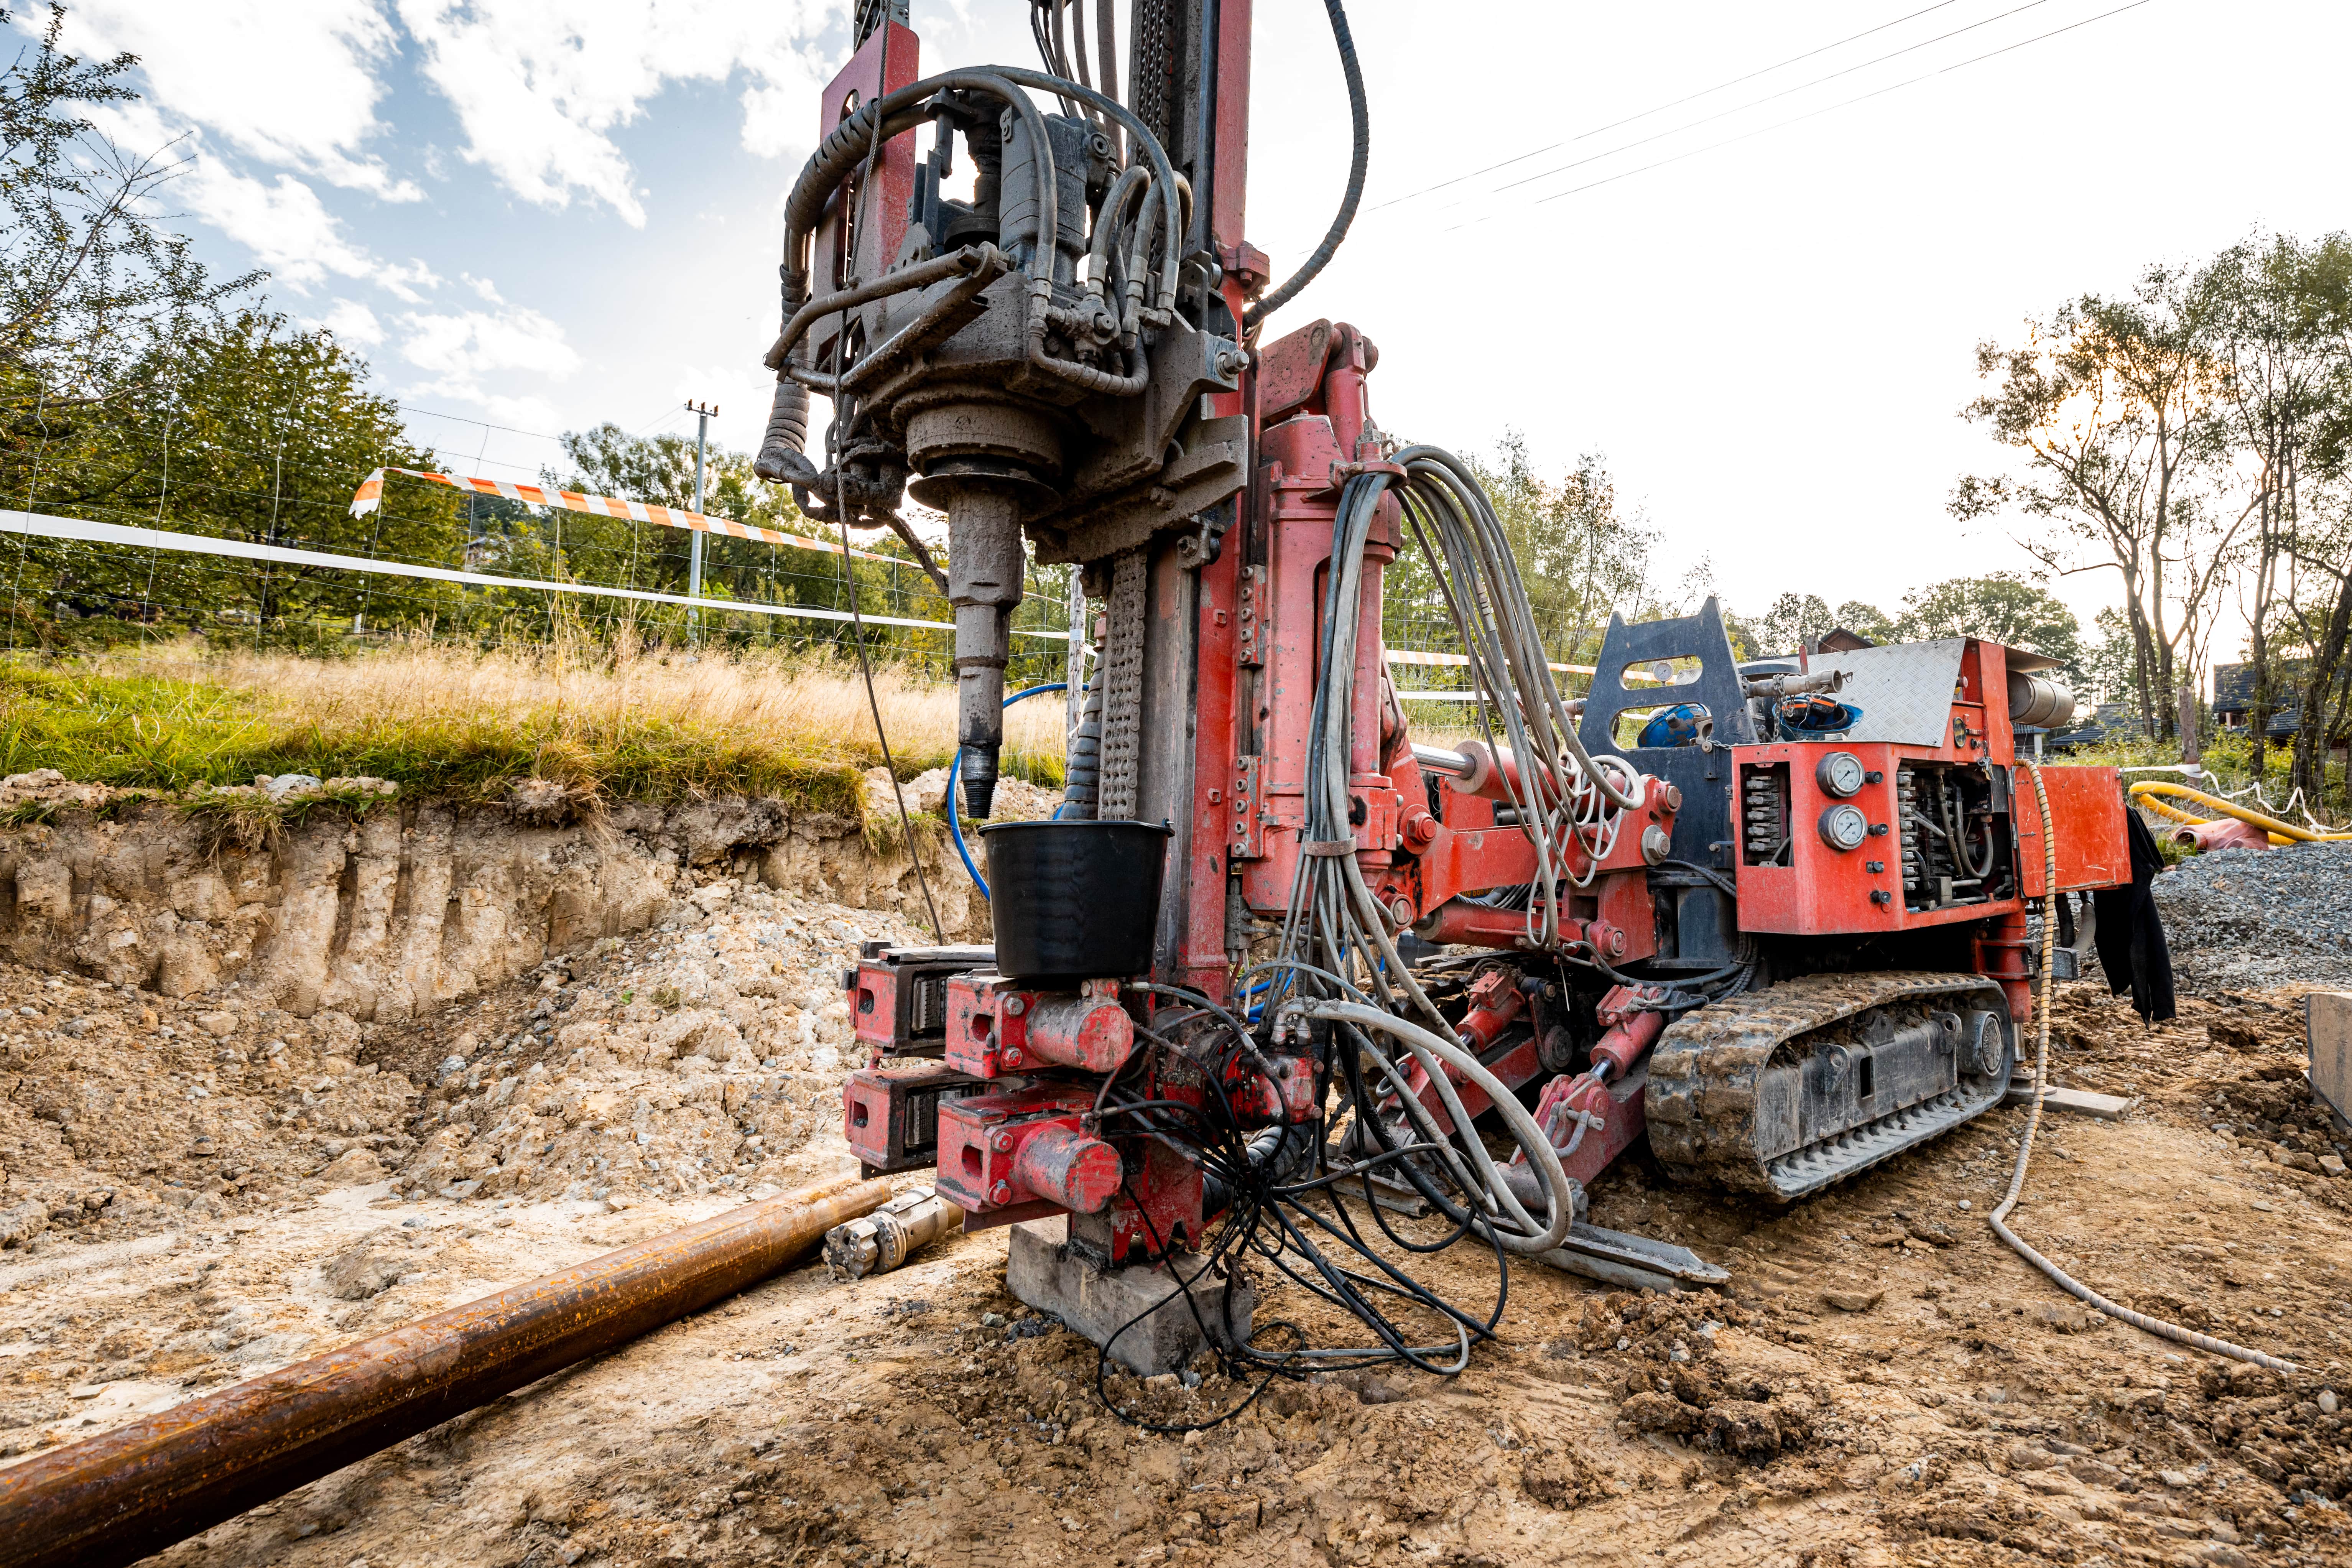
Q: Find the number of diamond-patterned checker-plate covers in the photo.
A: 1